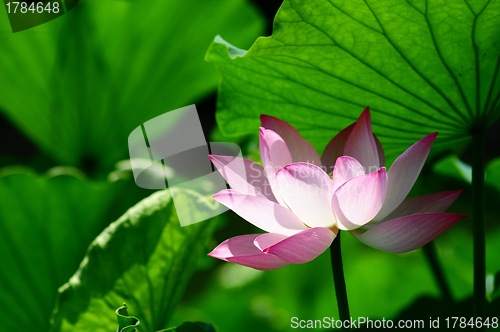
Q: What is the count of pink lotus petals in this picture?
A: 14